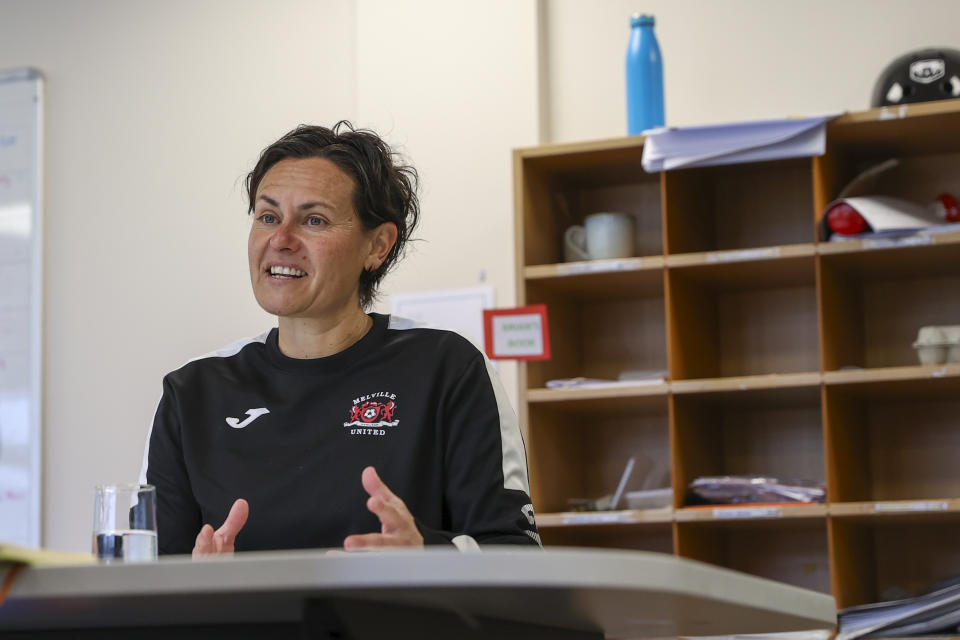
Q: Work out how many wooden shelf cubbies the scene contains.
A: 12